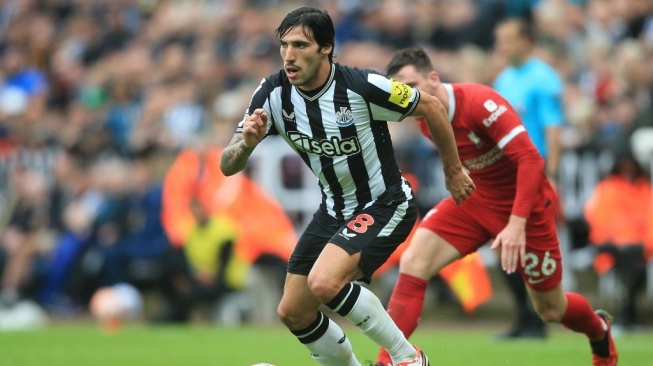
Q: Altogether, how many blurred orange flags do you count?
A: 1